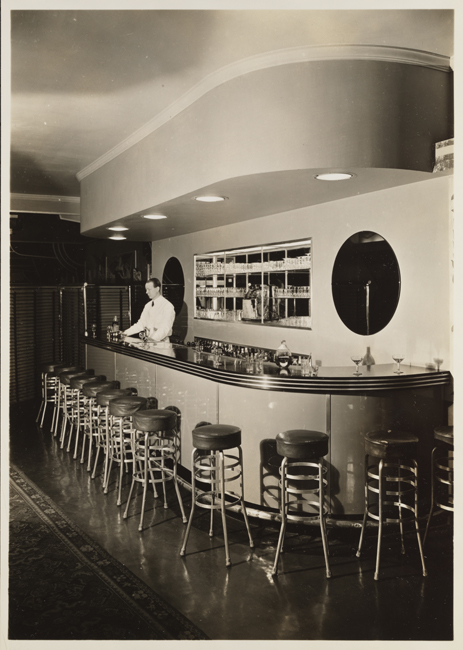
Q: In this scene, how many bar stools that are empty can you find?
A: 12